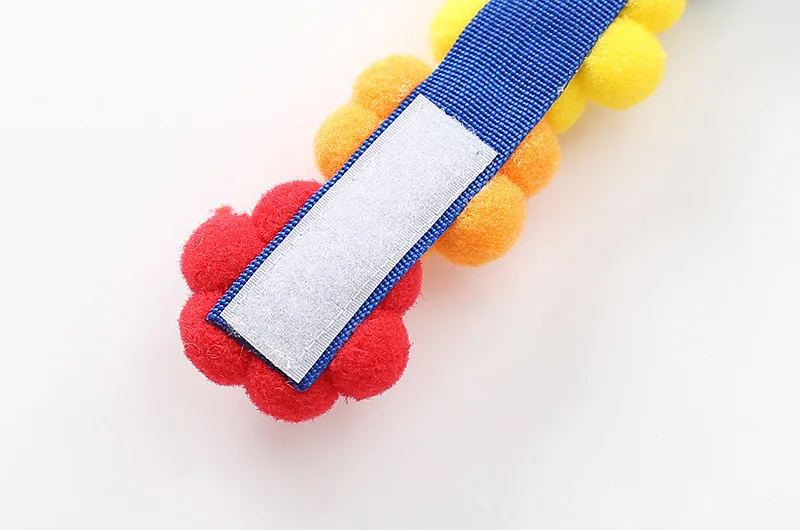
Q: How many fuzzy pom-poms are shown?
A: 14